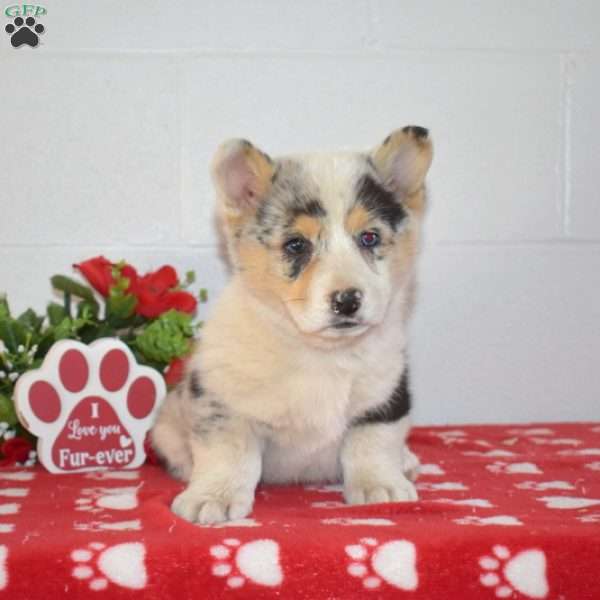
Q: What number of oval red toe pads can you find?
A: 4